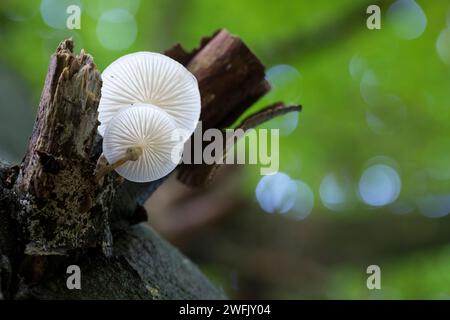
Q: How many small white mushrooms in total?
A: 2